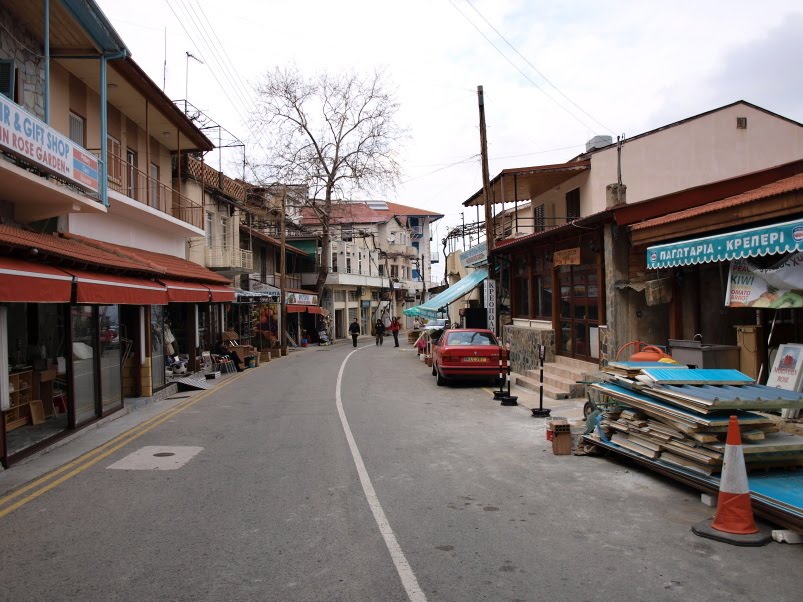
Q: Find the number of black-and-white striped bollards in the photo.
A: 3